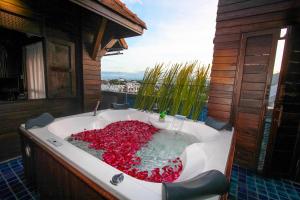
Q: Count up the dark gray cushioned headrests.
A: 4